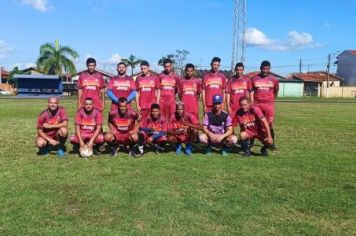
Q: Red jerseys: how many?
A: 14